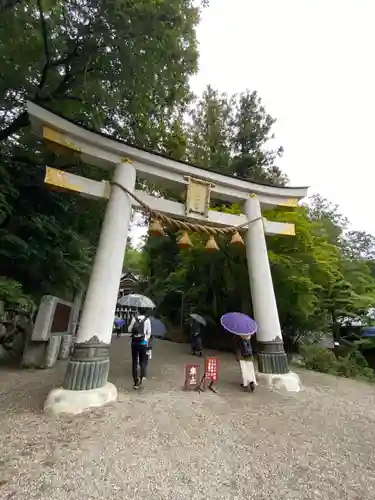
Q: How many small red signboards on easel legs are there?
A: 2